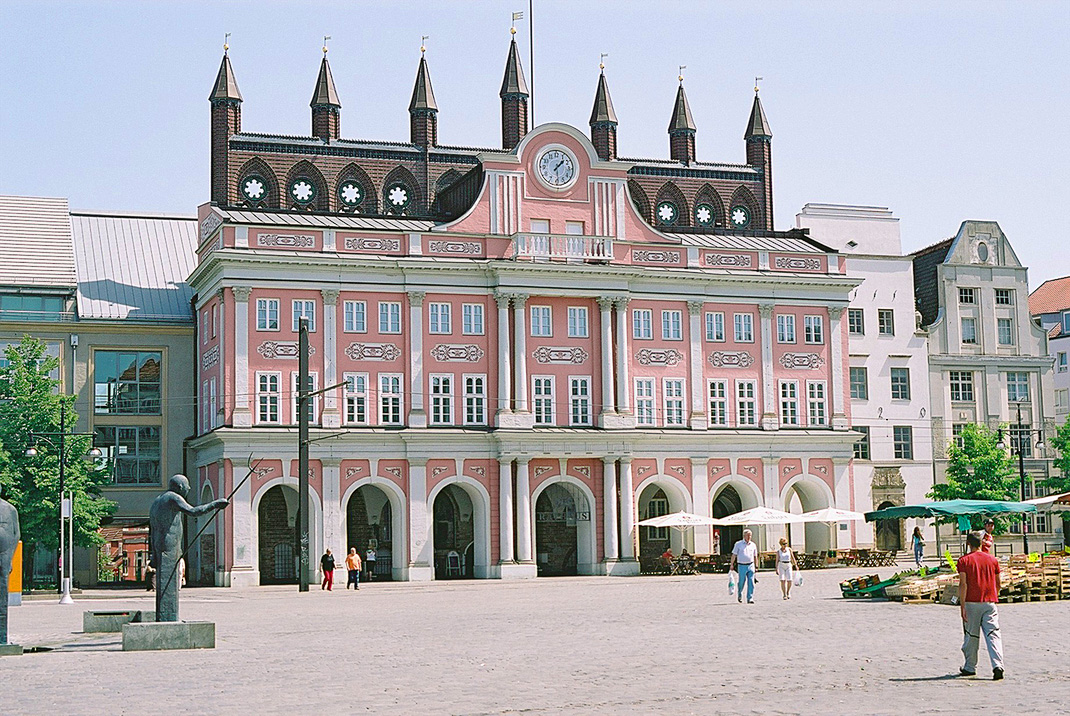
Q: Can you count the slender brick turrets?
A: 7